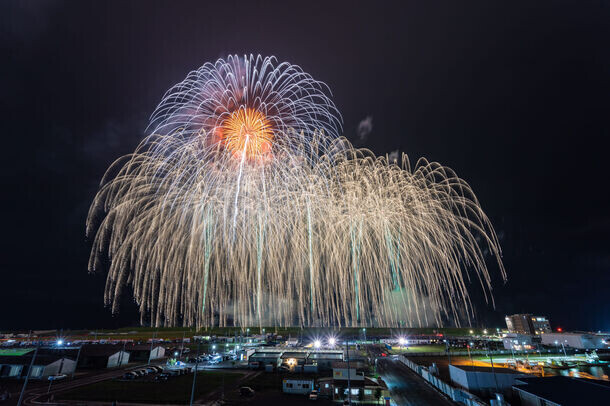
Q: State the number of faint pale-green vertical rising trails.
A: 5